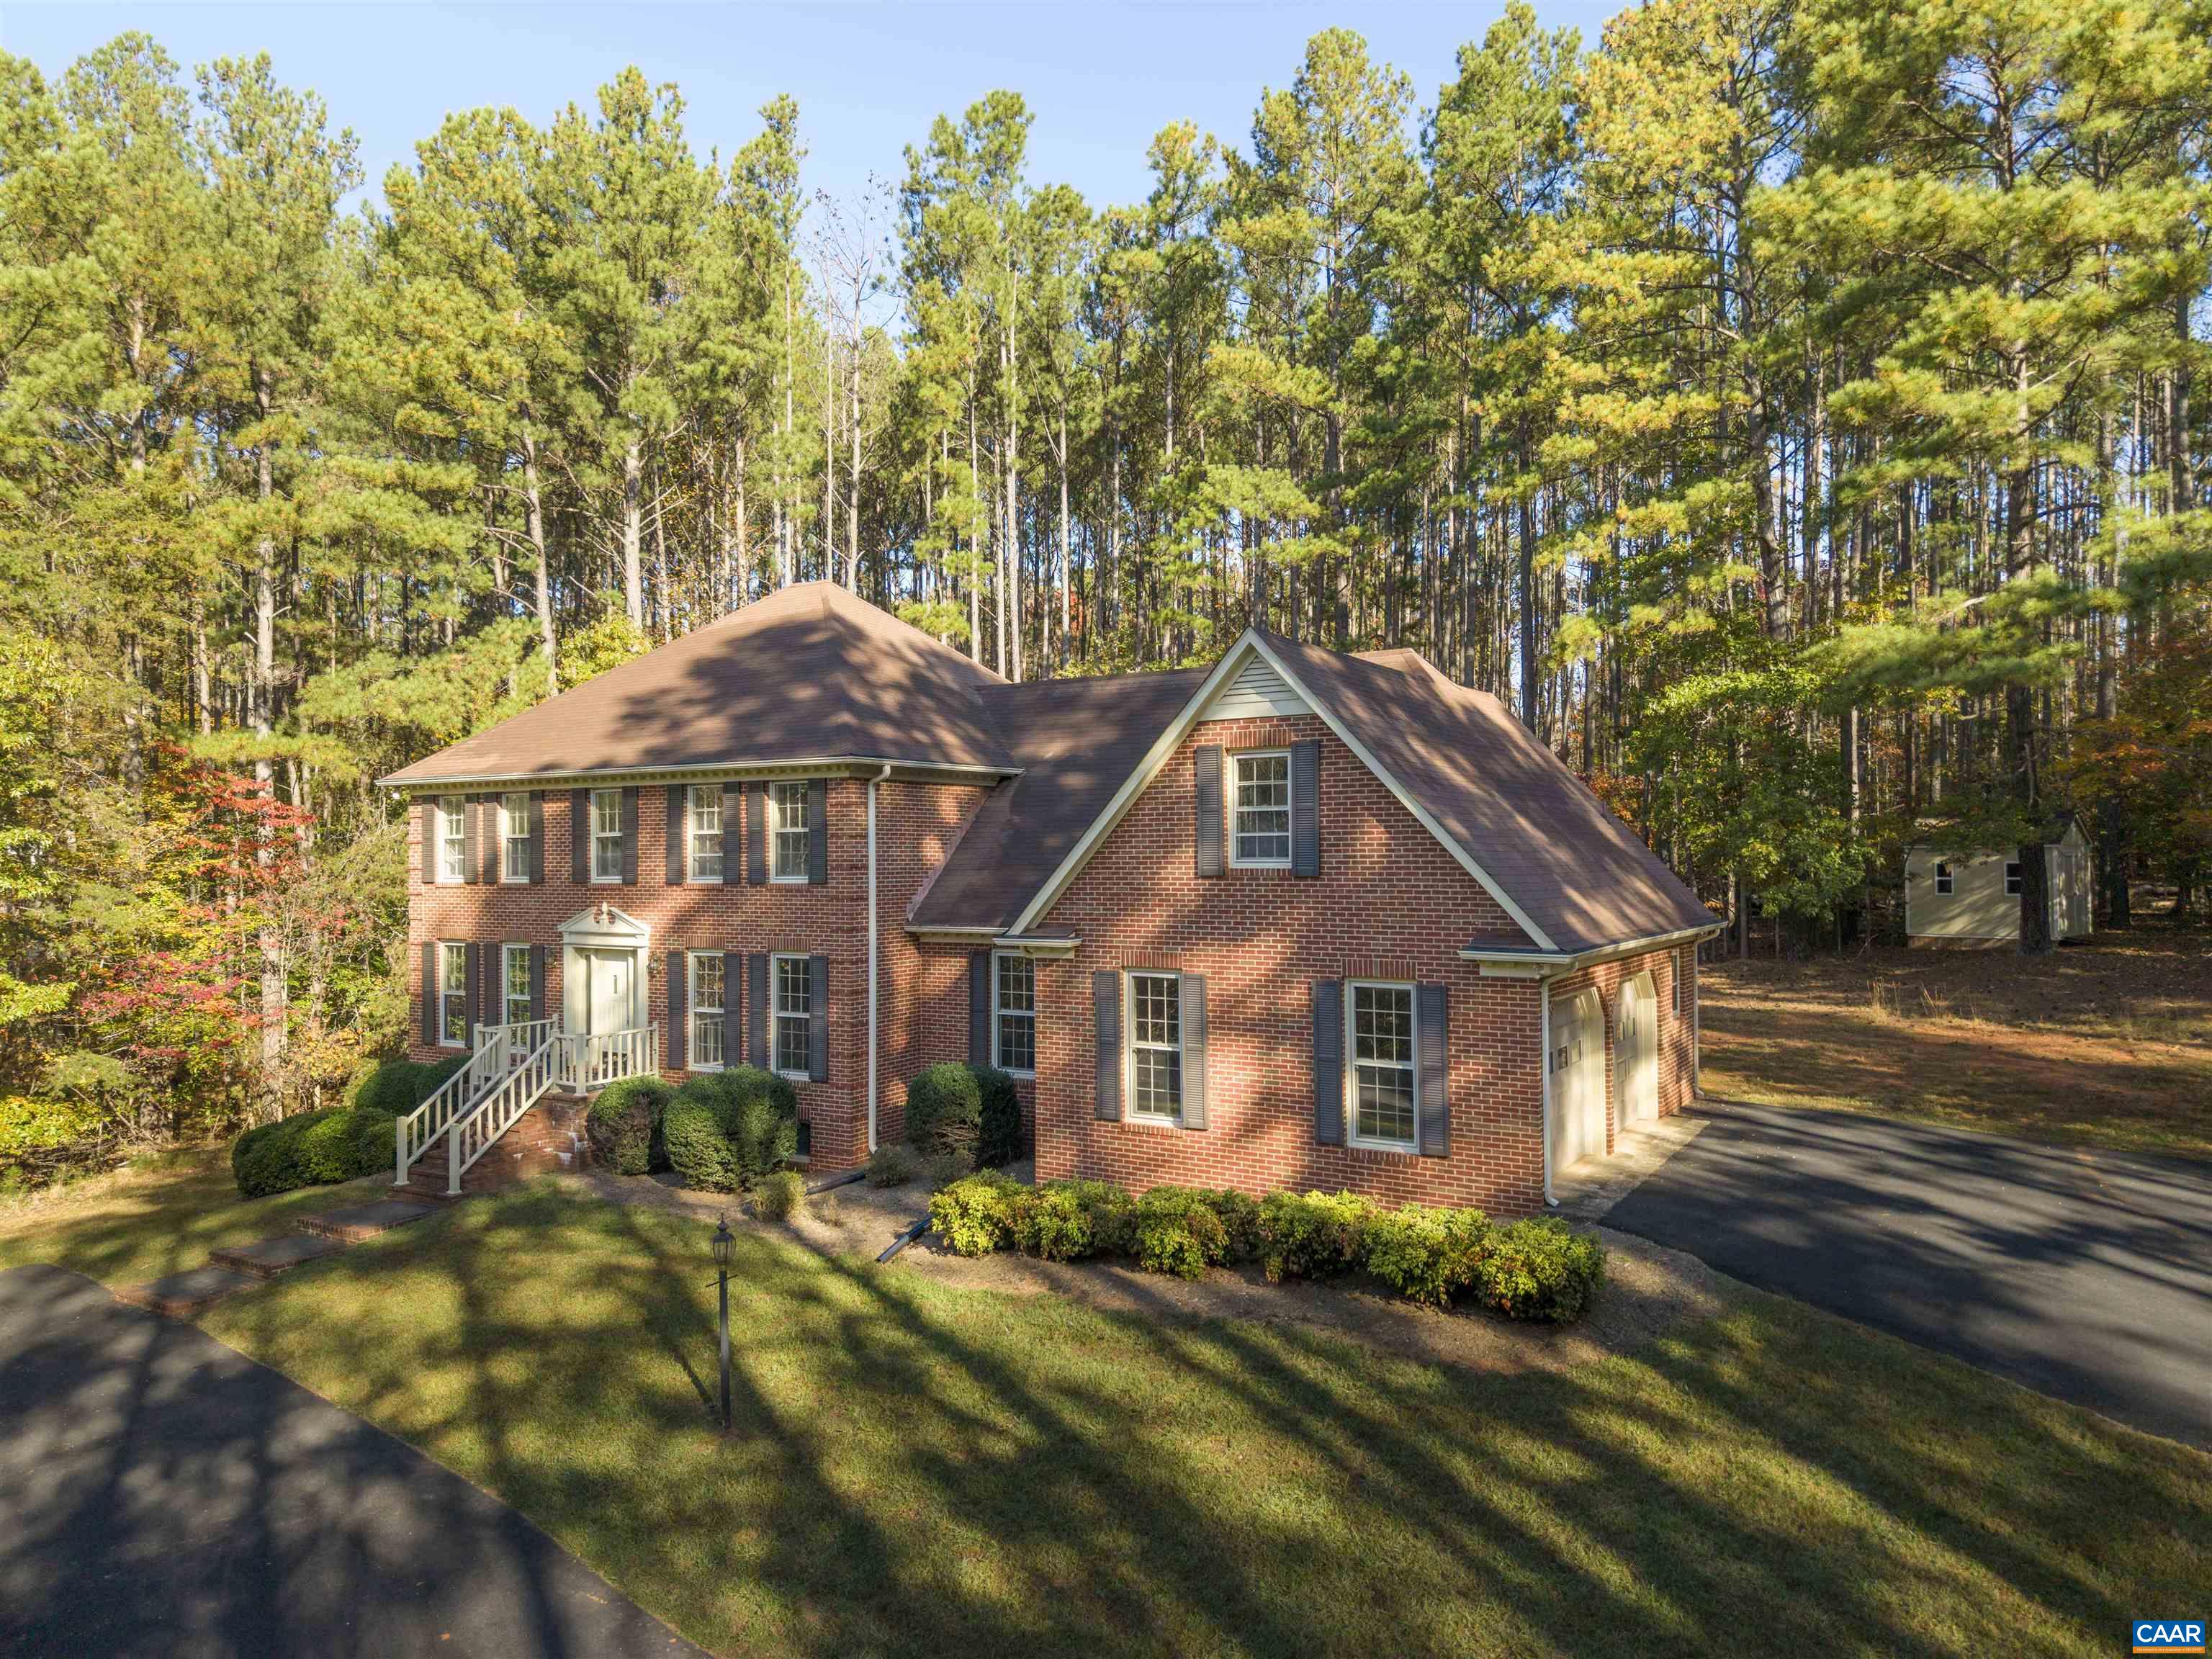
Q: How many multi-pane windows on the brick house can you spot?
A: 13